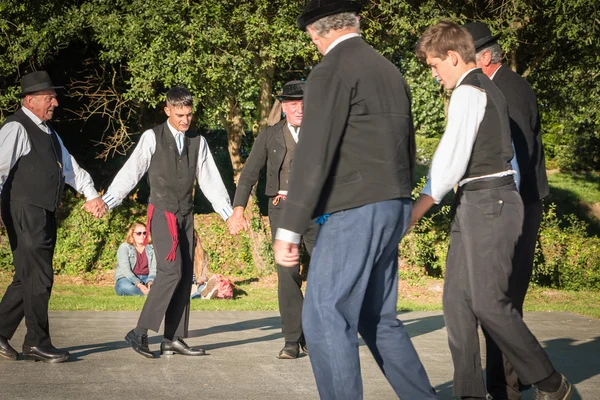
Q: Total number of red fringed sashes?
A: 1